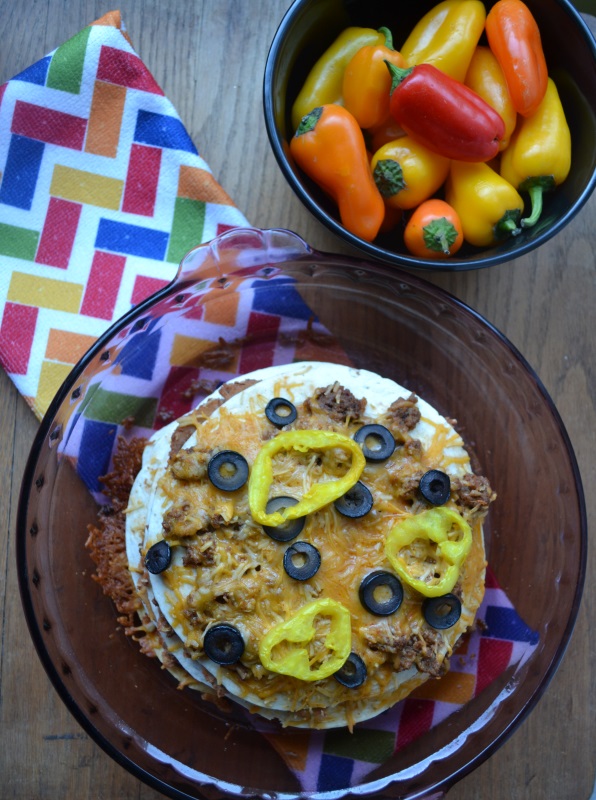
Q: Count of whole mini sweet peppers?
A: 11